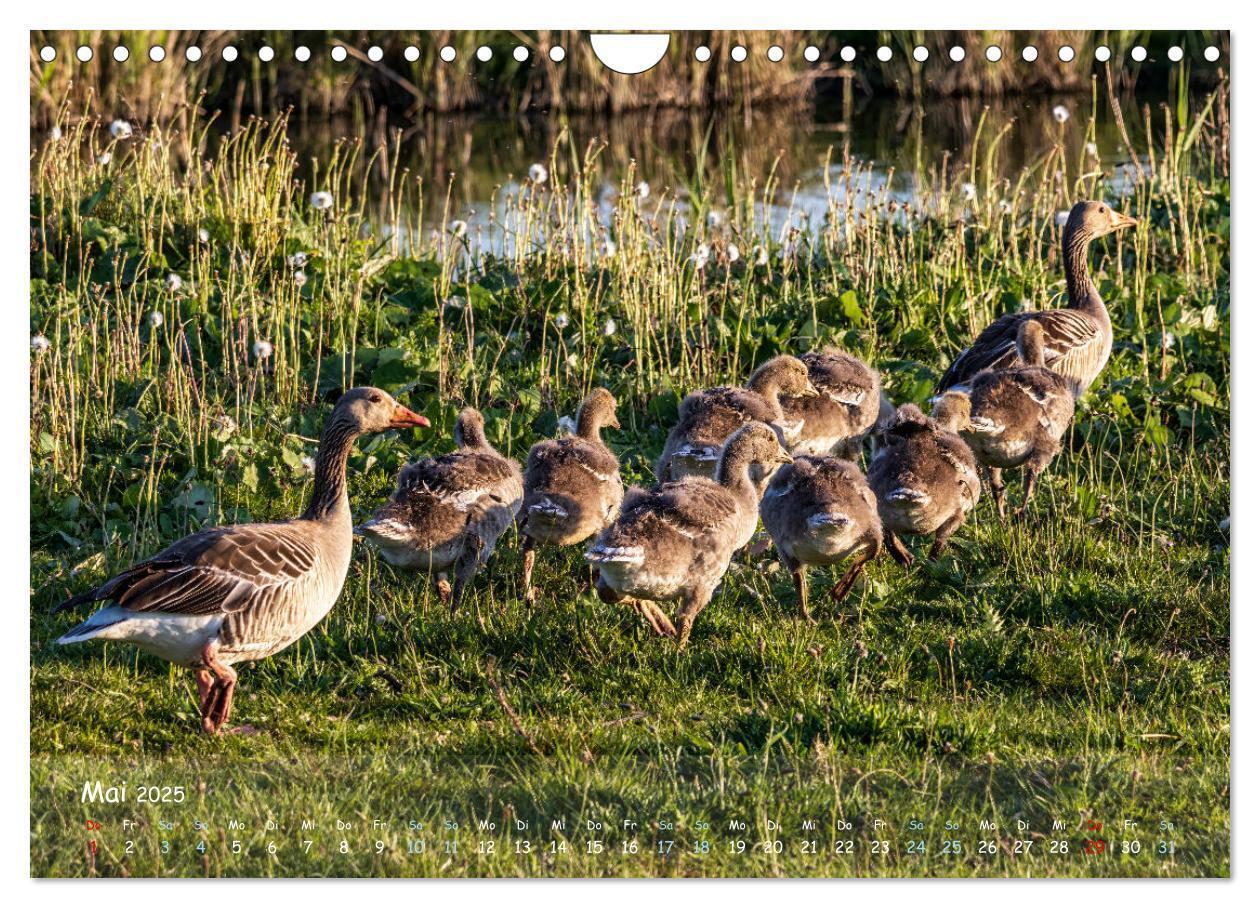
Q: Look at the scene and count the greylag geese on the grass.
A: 10